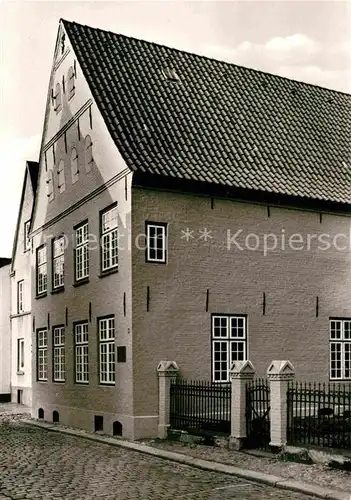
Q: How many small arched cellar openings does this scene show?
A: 3